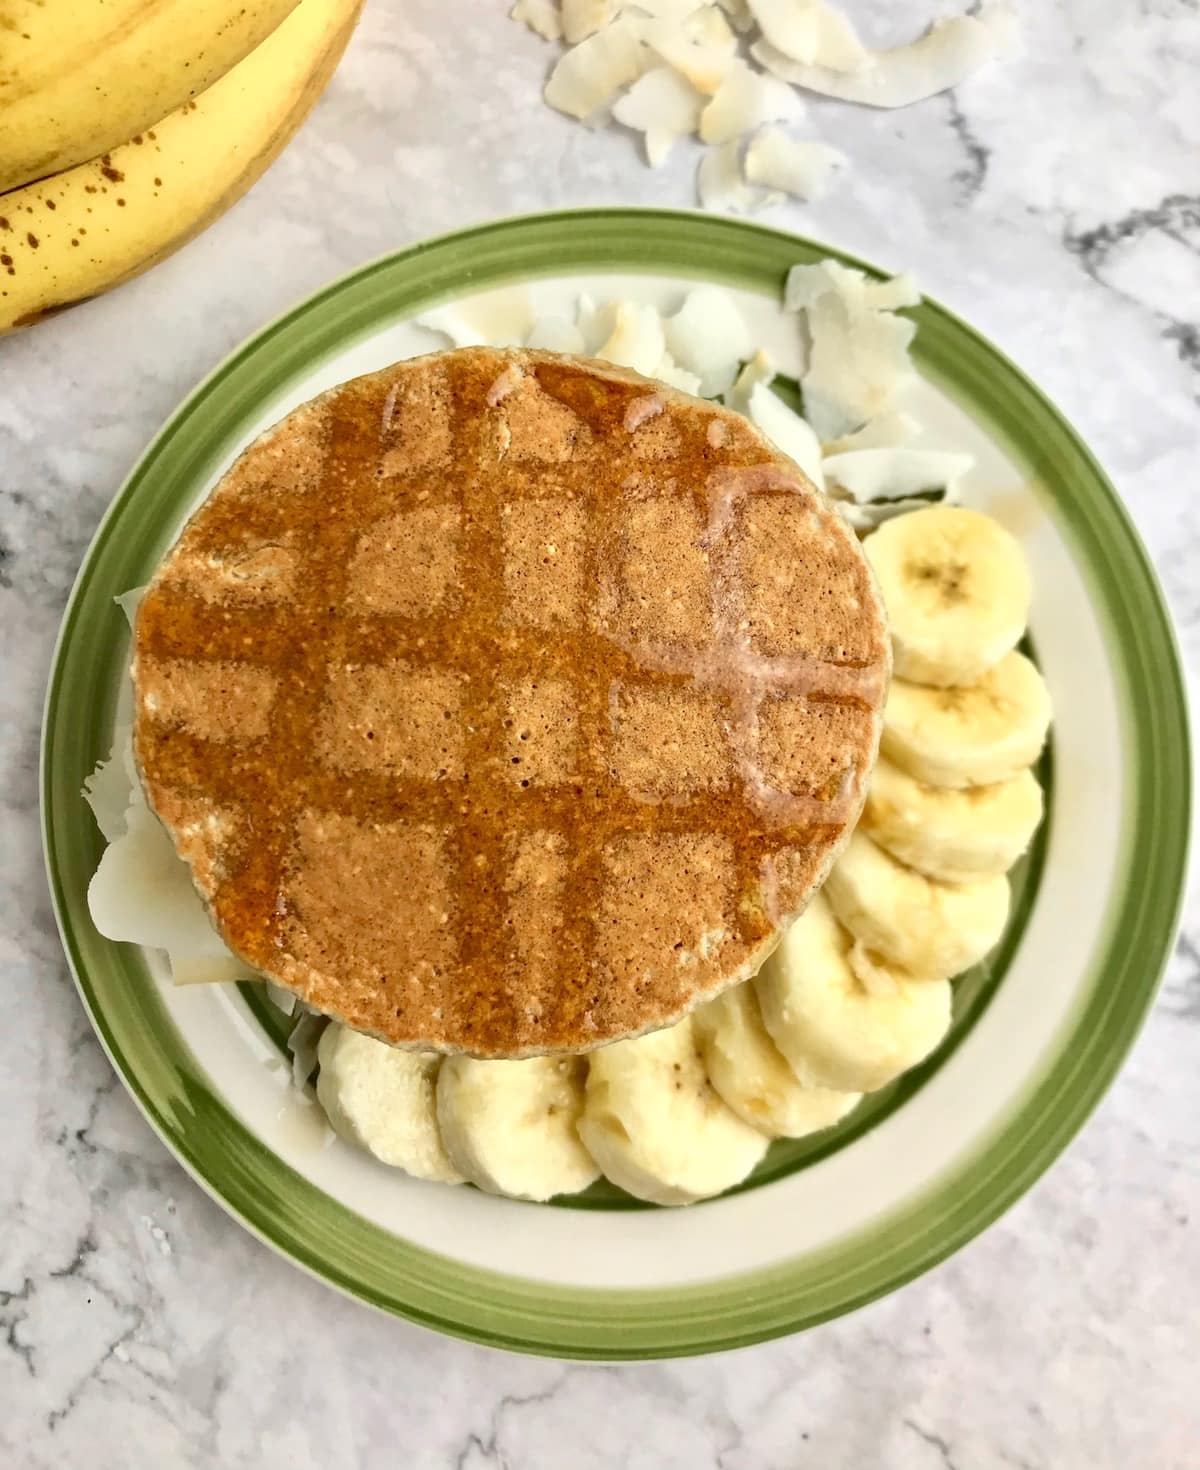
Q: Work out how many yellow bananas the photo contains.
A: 2